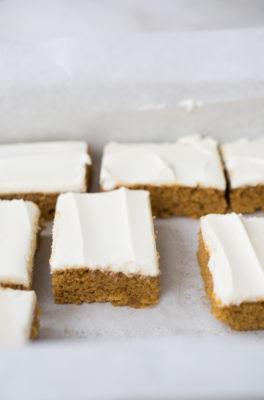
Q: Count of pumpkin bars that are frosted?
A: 7